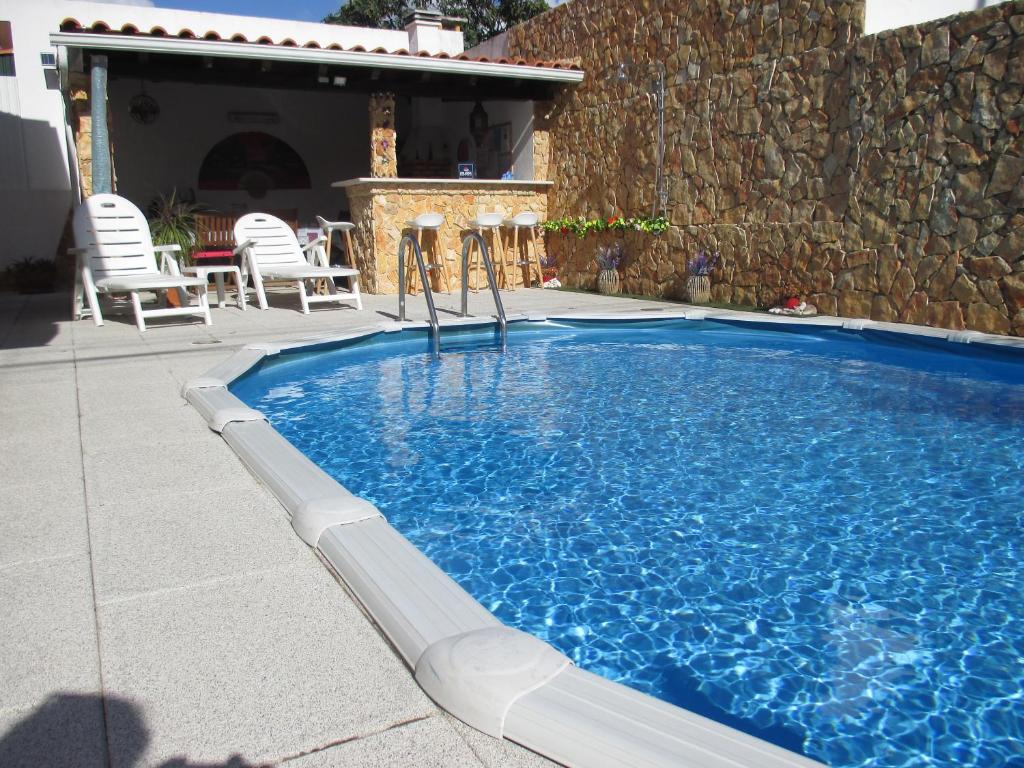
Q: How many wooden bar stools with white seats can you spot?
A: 4